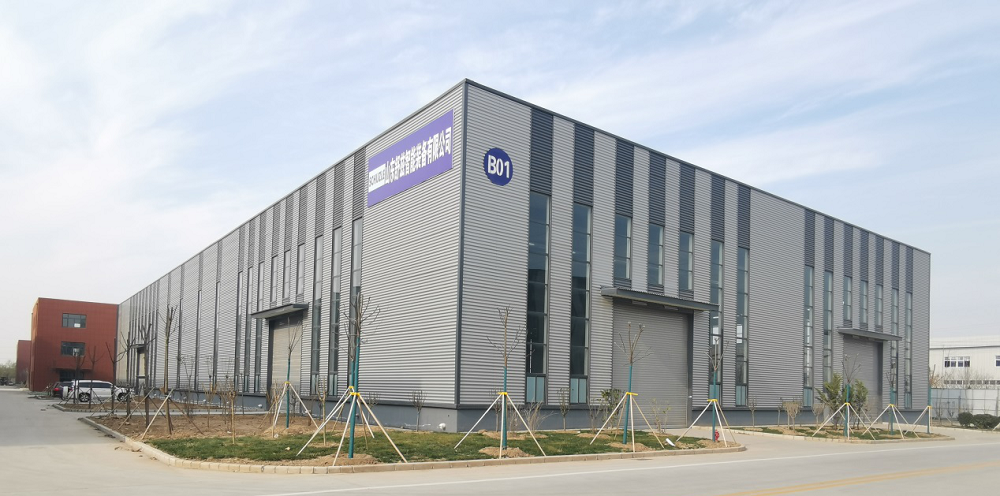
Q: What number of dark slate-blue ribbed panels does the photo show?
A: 14